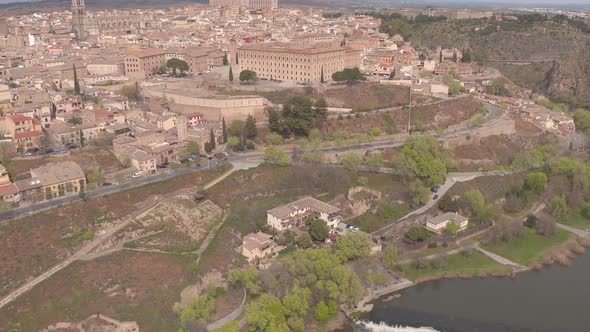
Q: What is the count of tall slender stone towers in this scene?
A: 1